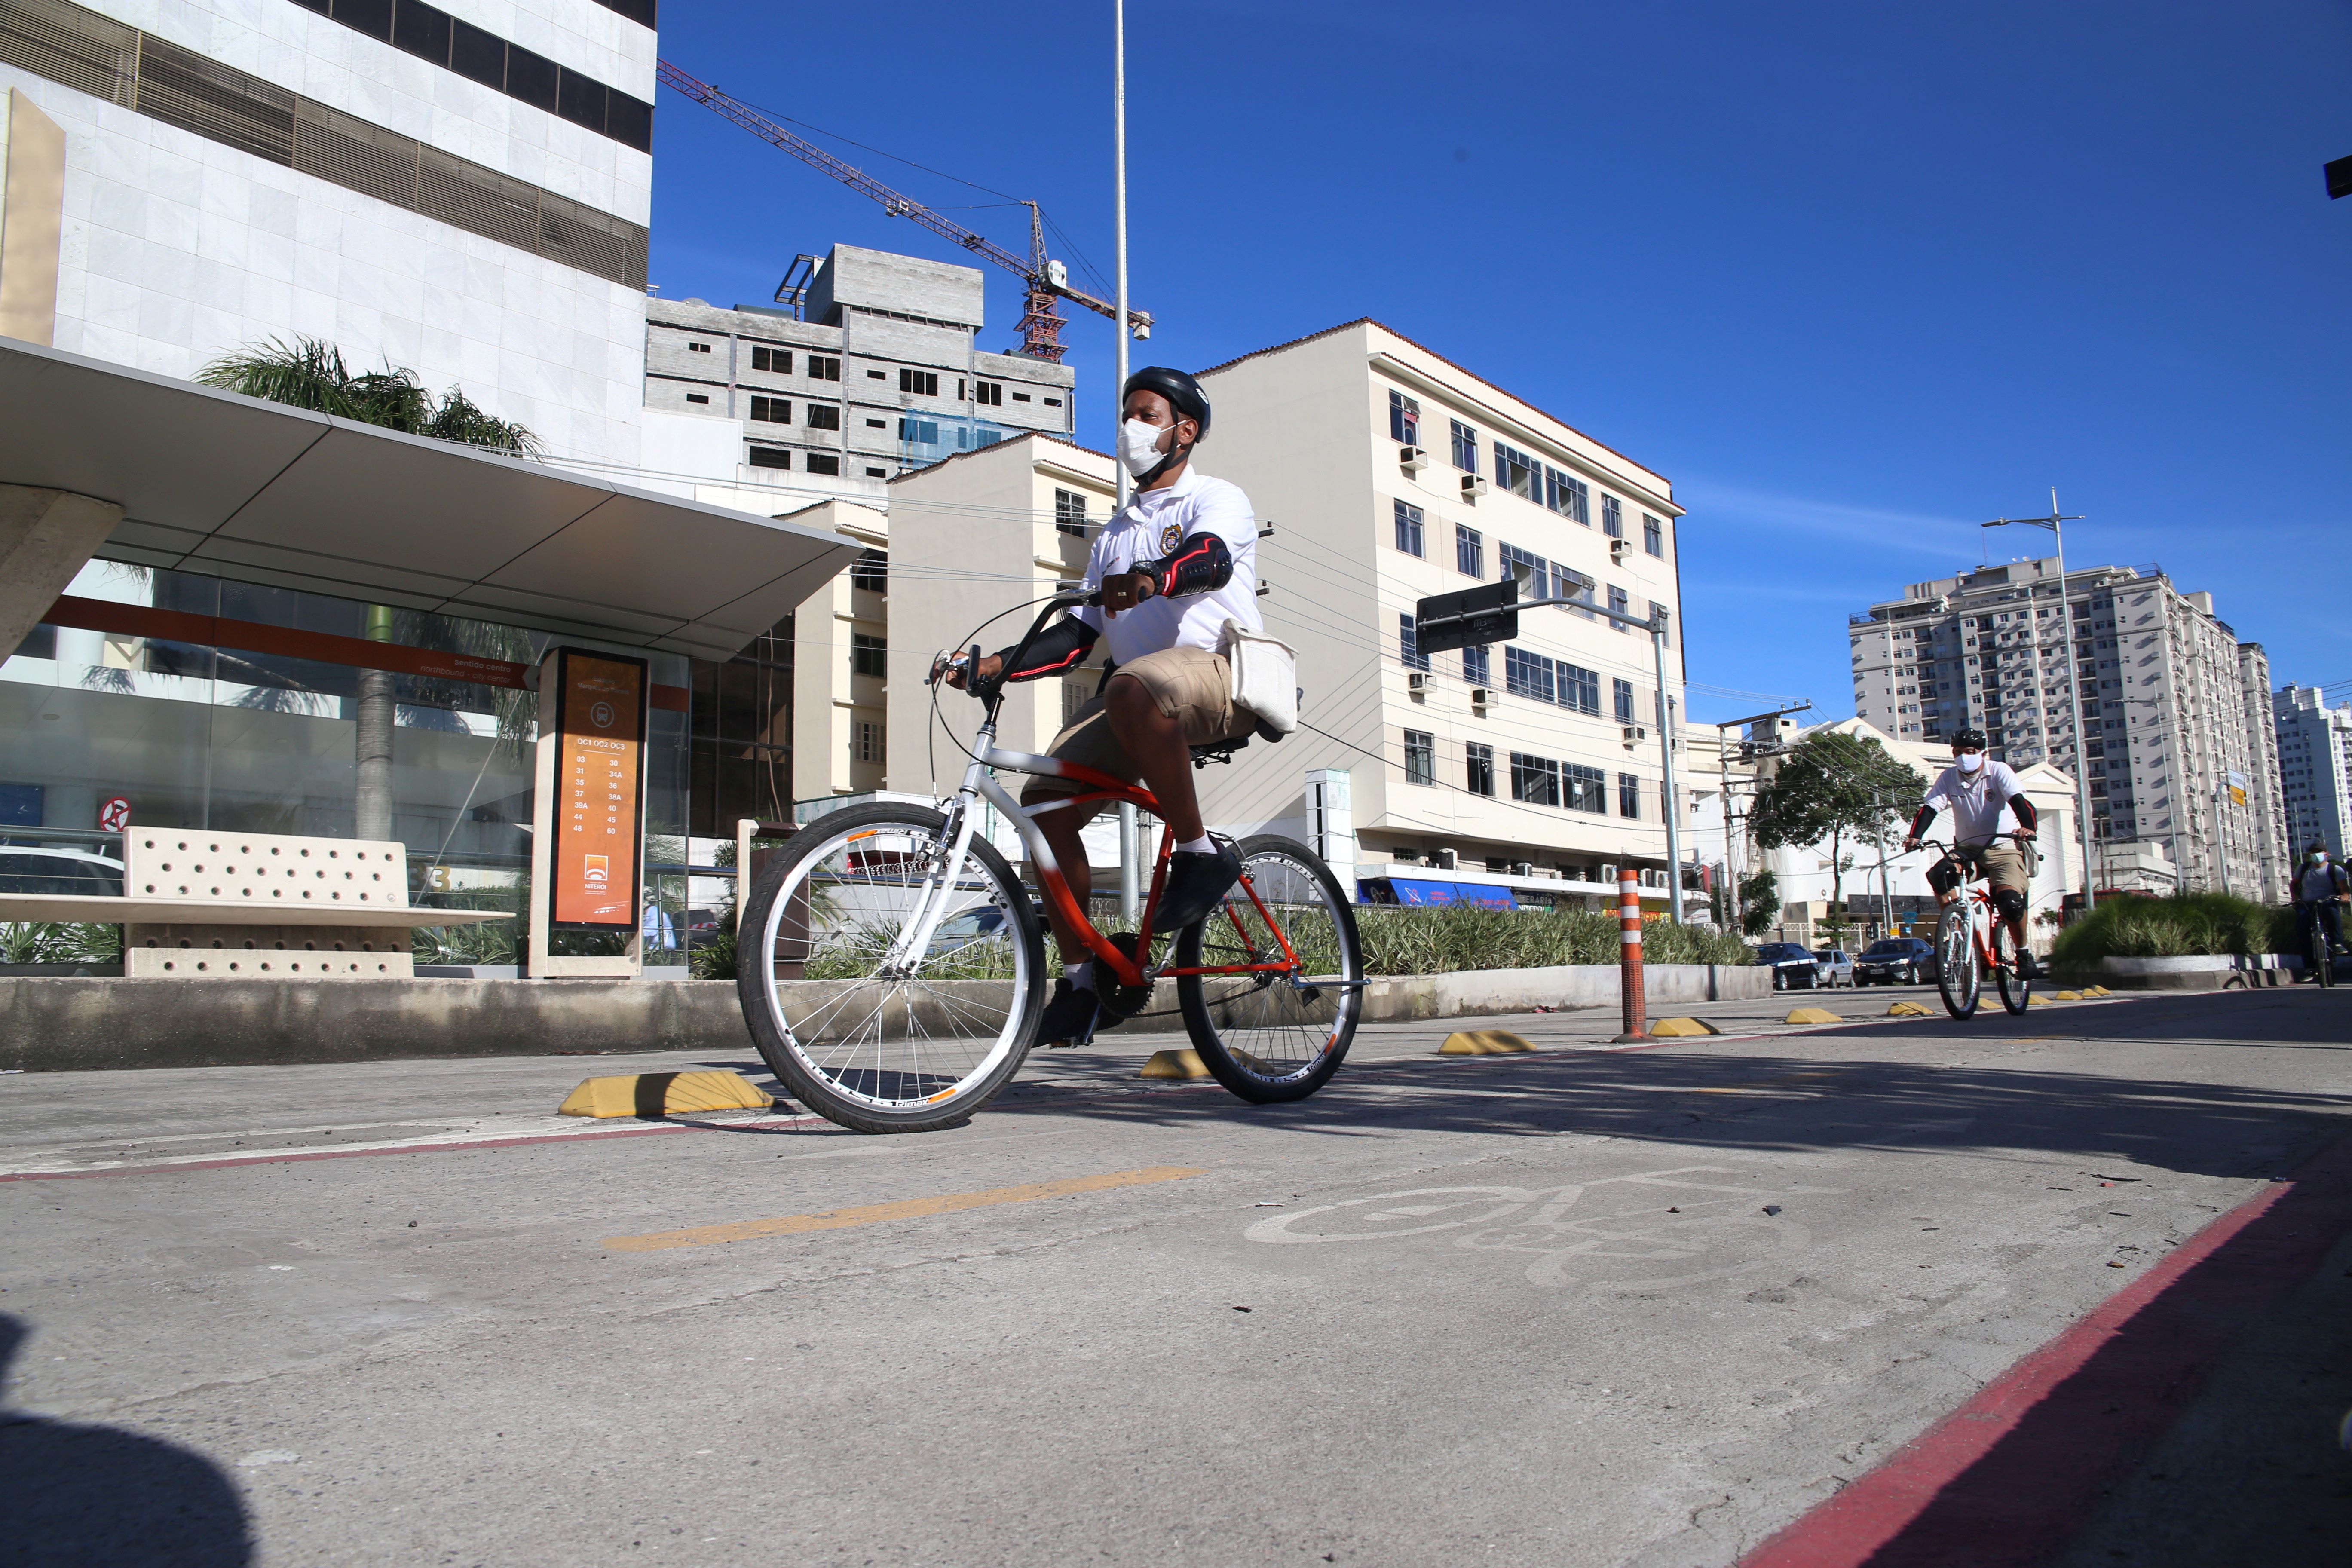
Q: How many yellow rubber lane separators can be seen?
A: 11